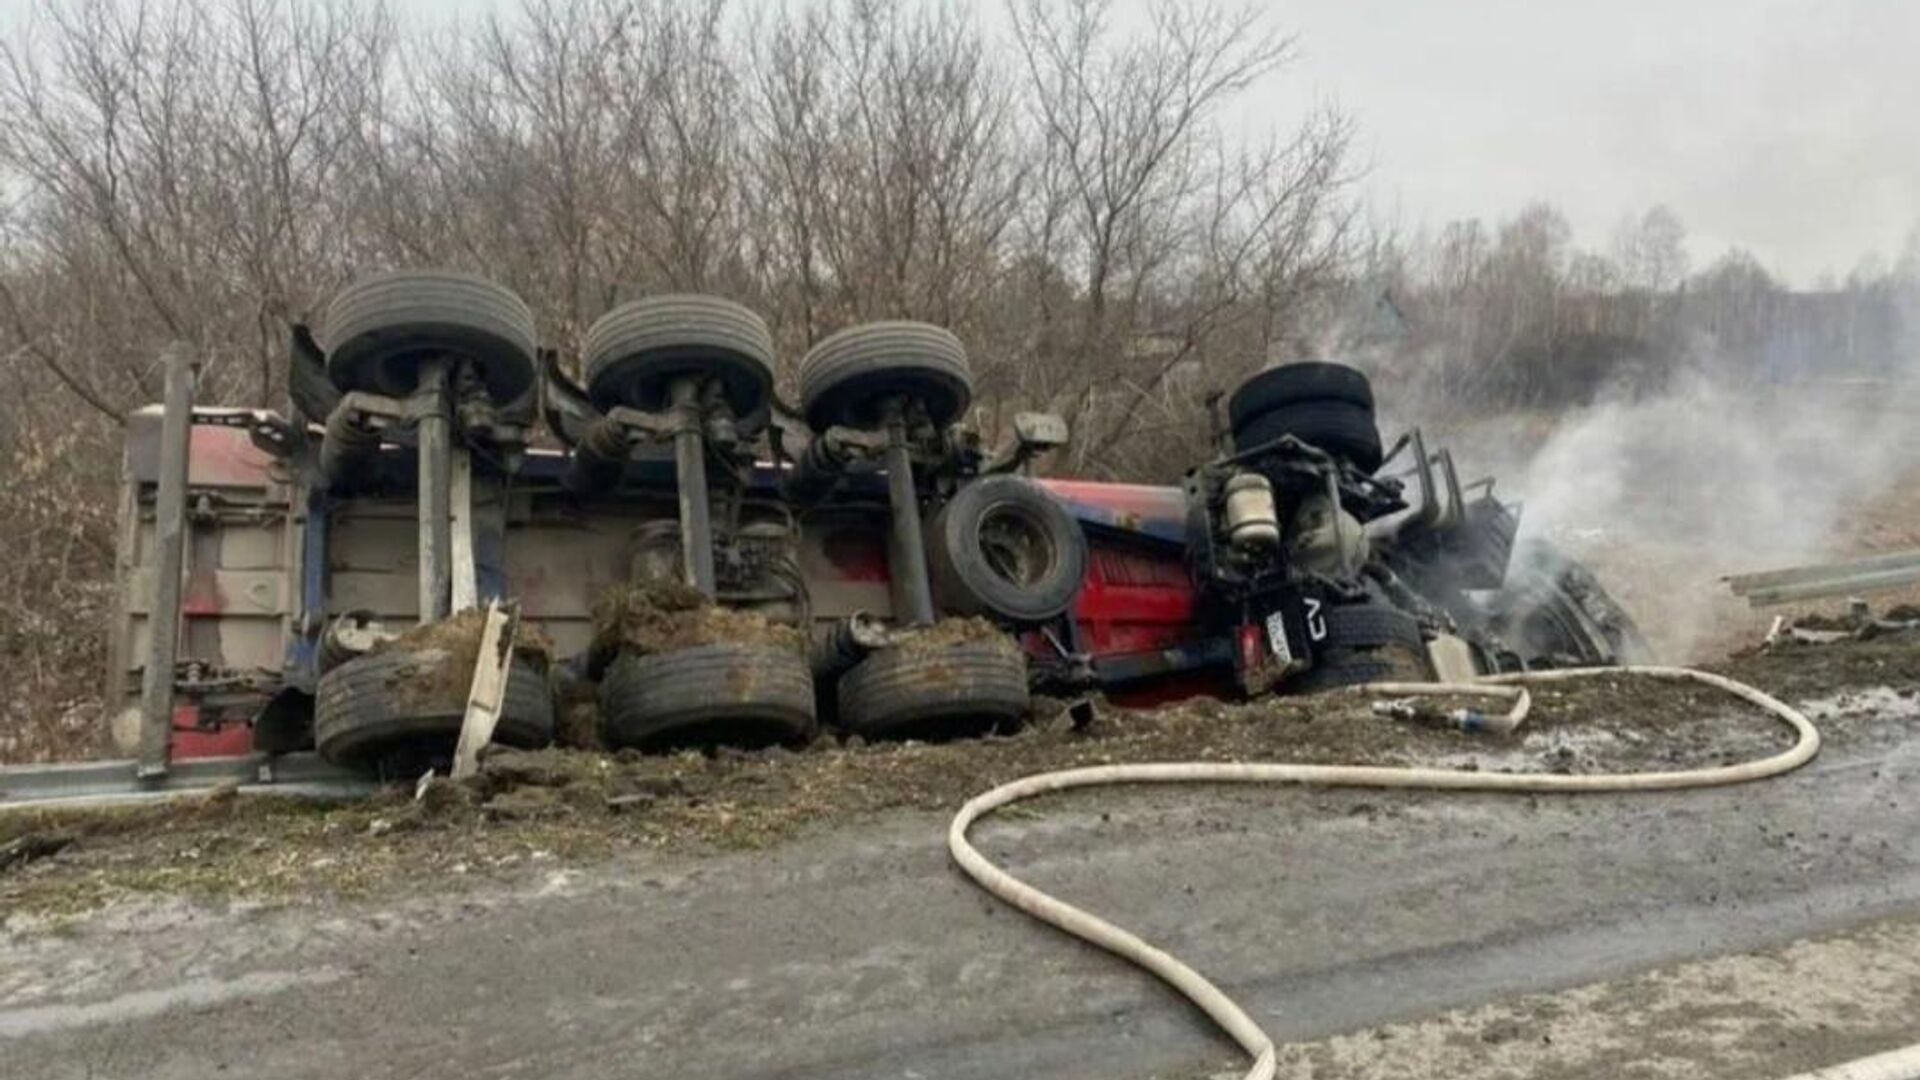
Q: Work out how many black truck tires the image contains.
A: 11